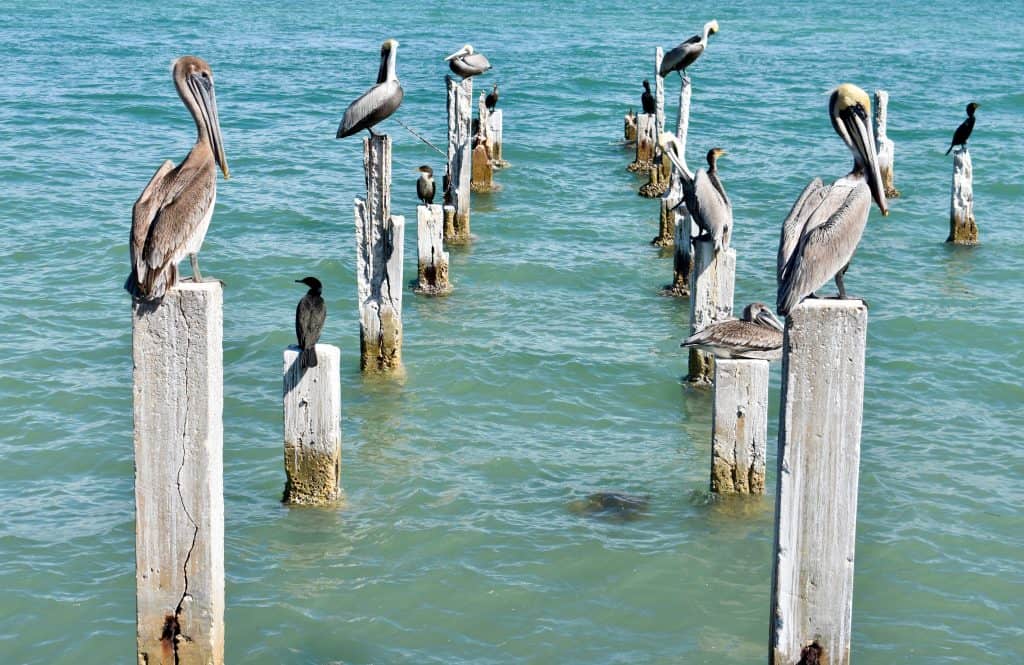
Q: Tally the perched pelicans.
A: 7